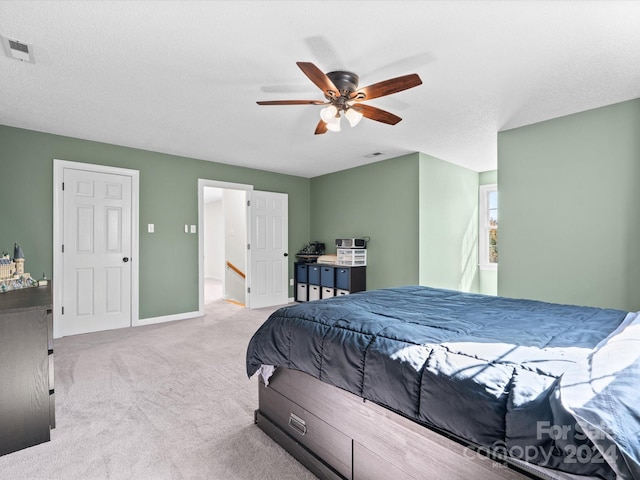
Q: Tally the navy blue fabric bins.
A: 4